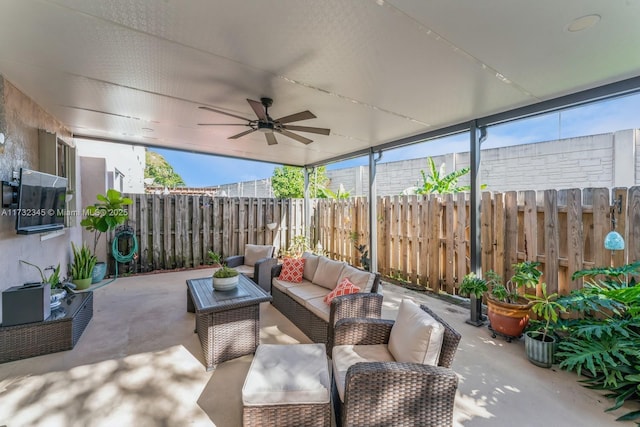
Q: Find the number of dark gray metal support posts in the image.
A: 3